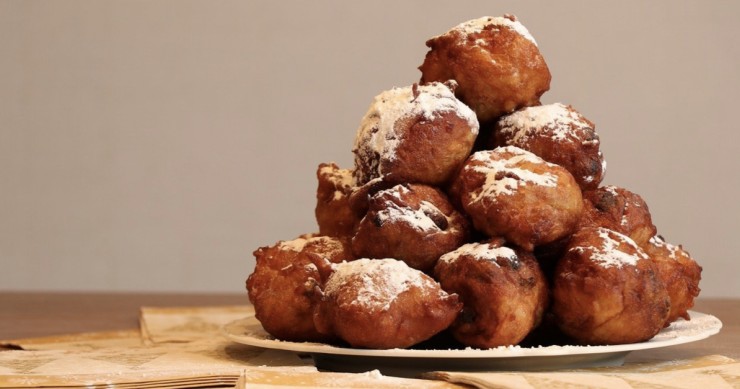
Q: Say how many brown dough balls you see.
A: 12